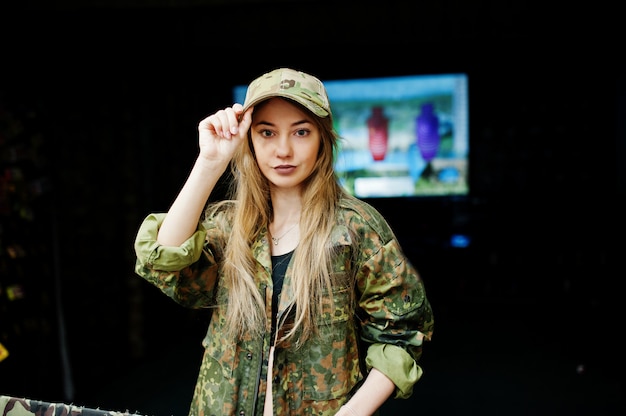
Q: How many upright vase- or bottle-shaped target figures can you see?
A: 2